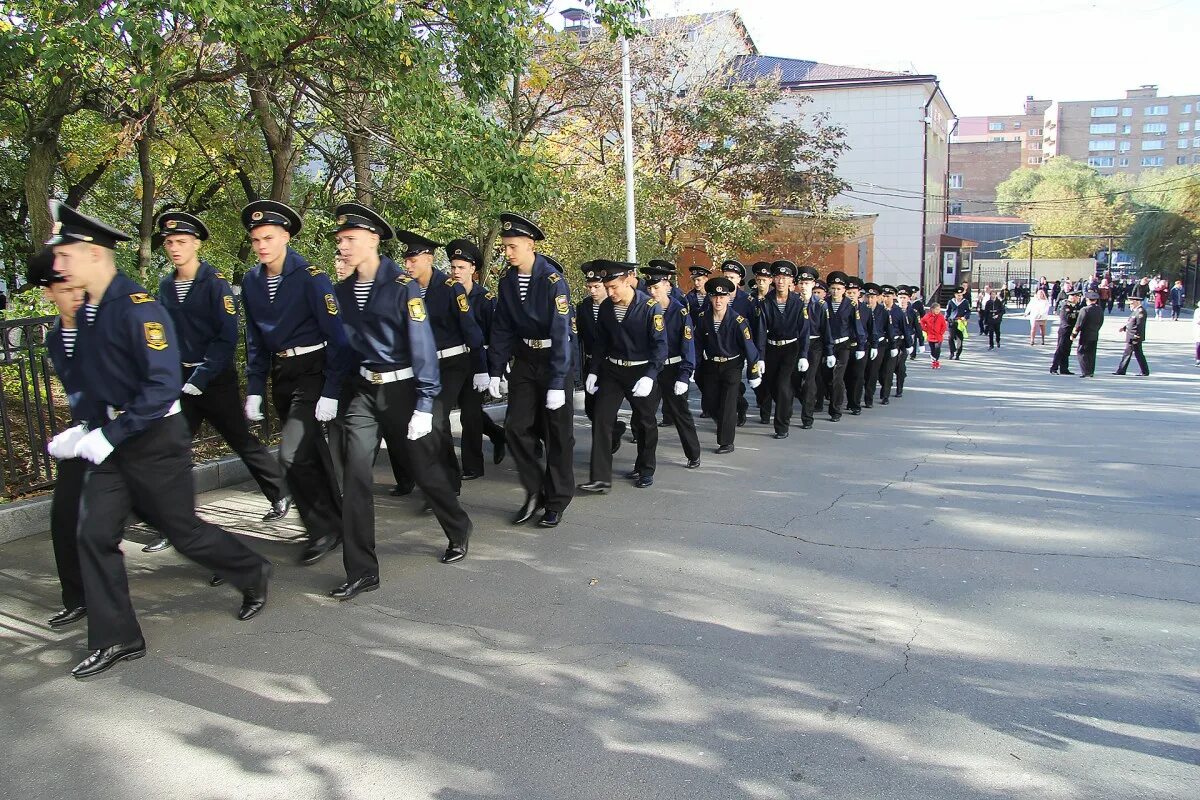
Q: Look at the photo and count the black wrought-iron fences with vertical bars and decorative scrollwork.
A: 1